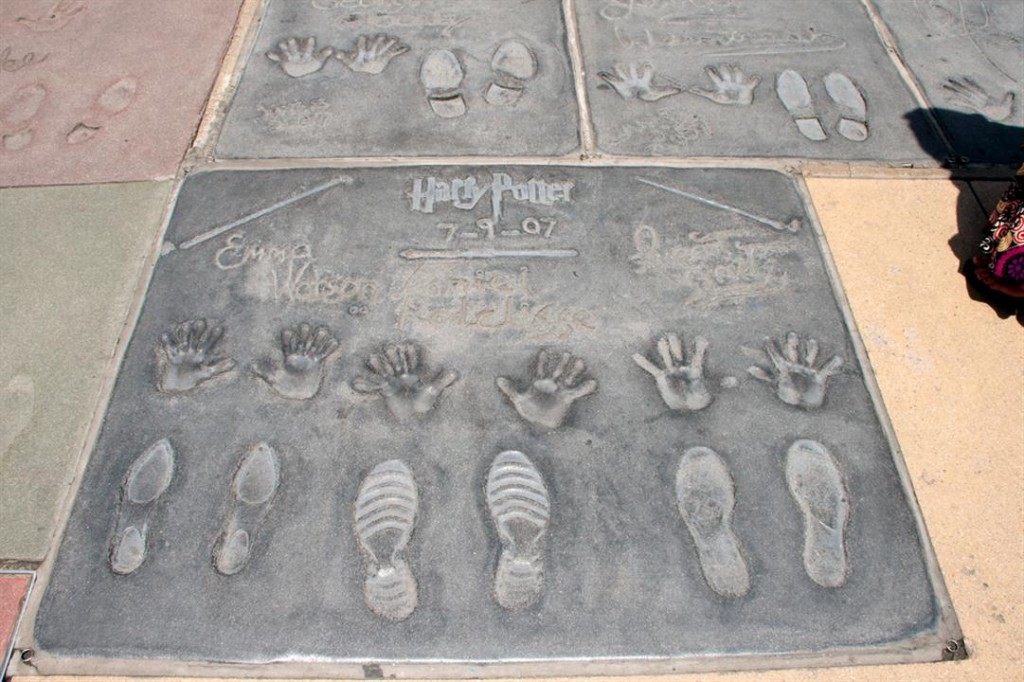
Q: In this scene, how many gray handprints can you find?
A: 11